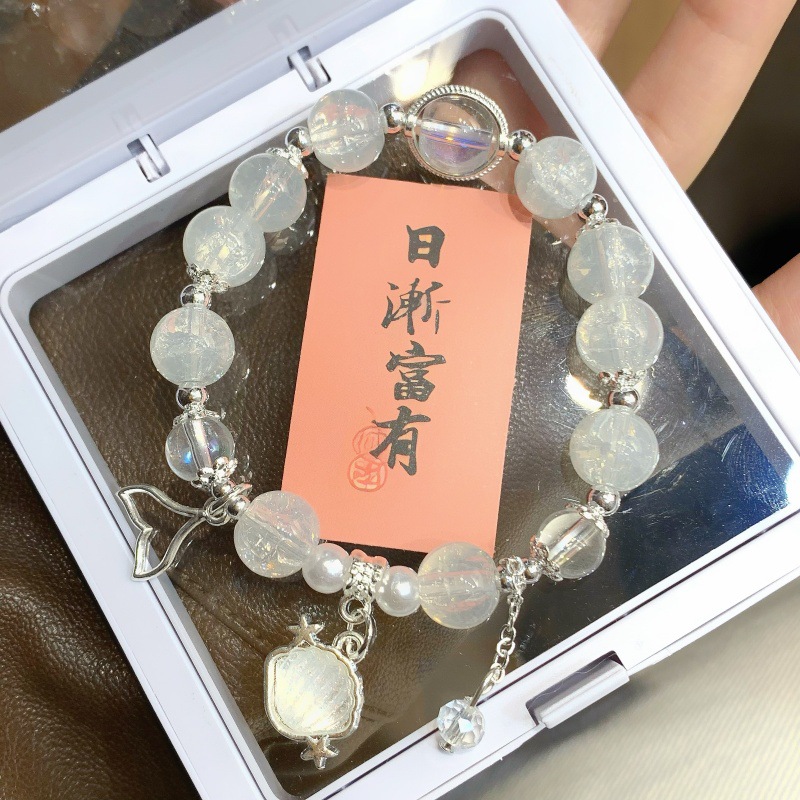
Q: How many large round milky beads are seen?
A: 10